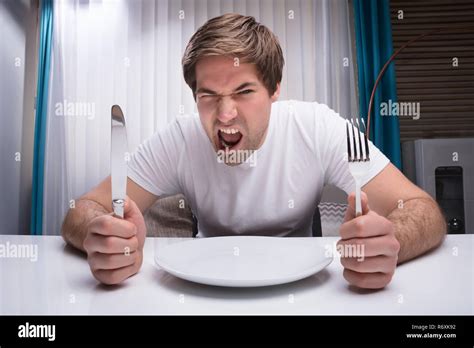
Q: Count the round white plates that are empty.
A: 1